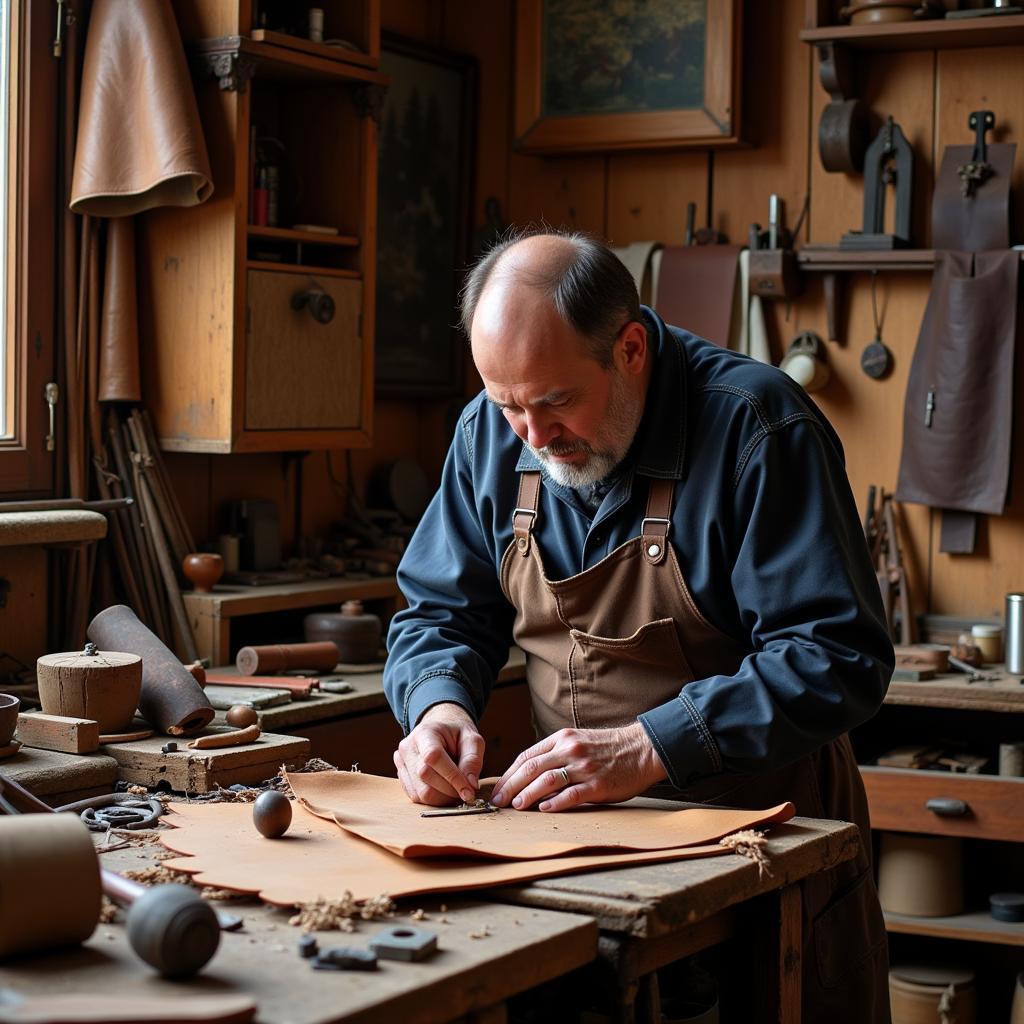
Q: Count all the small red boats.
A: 0